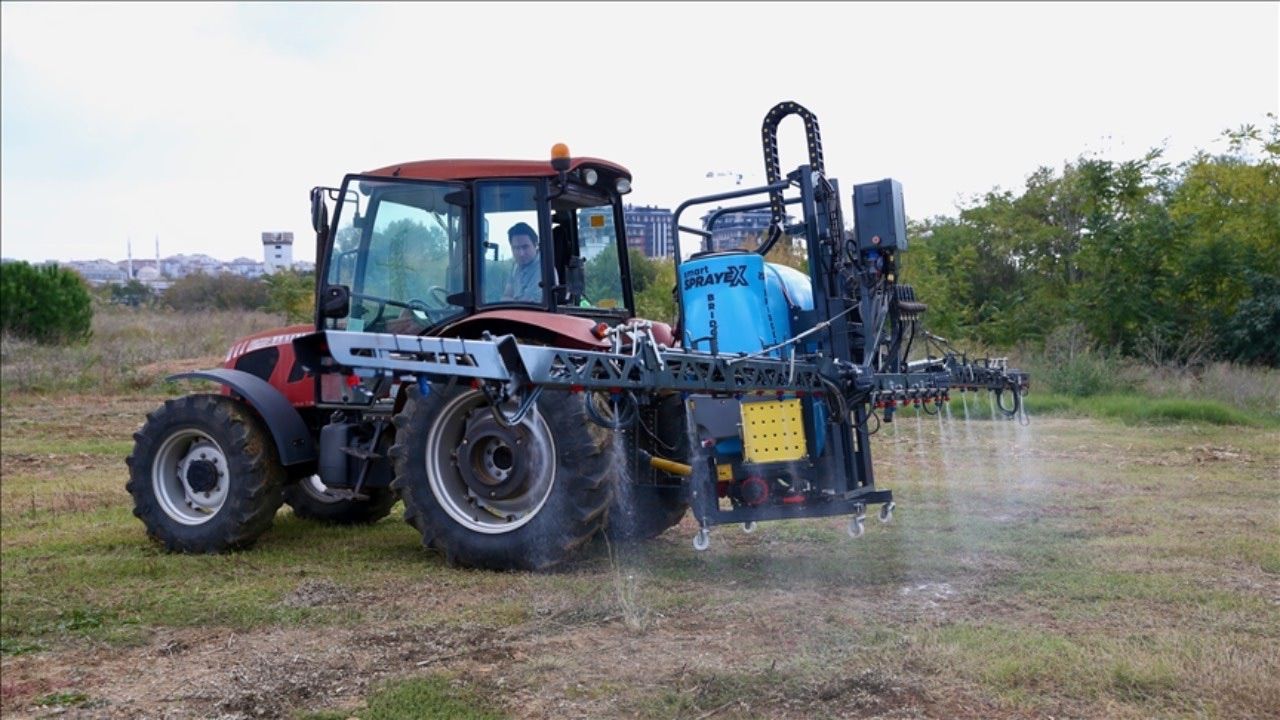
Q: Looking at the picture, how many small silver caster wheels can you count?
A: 4